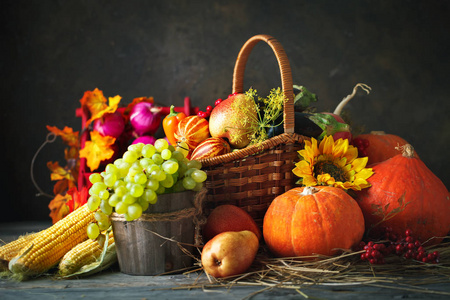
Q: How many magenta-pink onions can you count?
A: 3